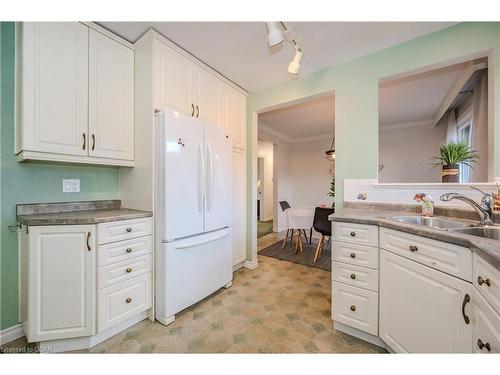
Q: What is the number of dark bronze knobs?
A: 11